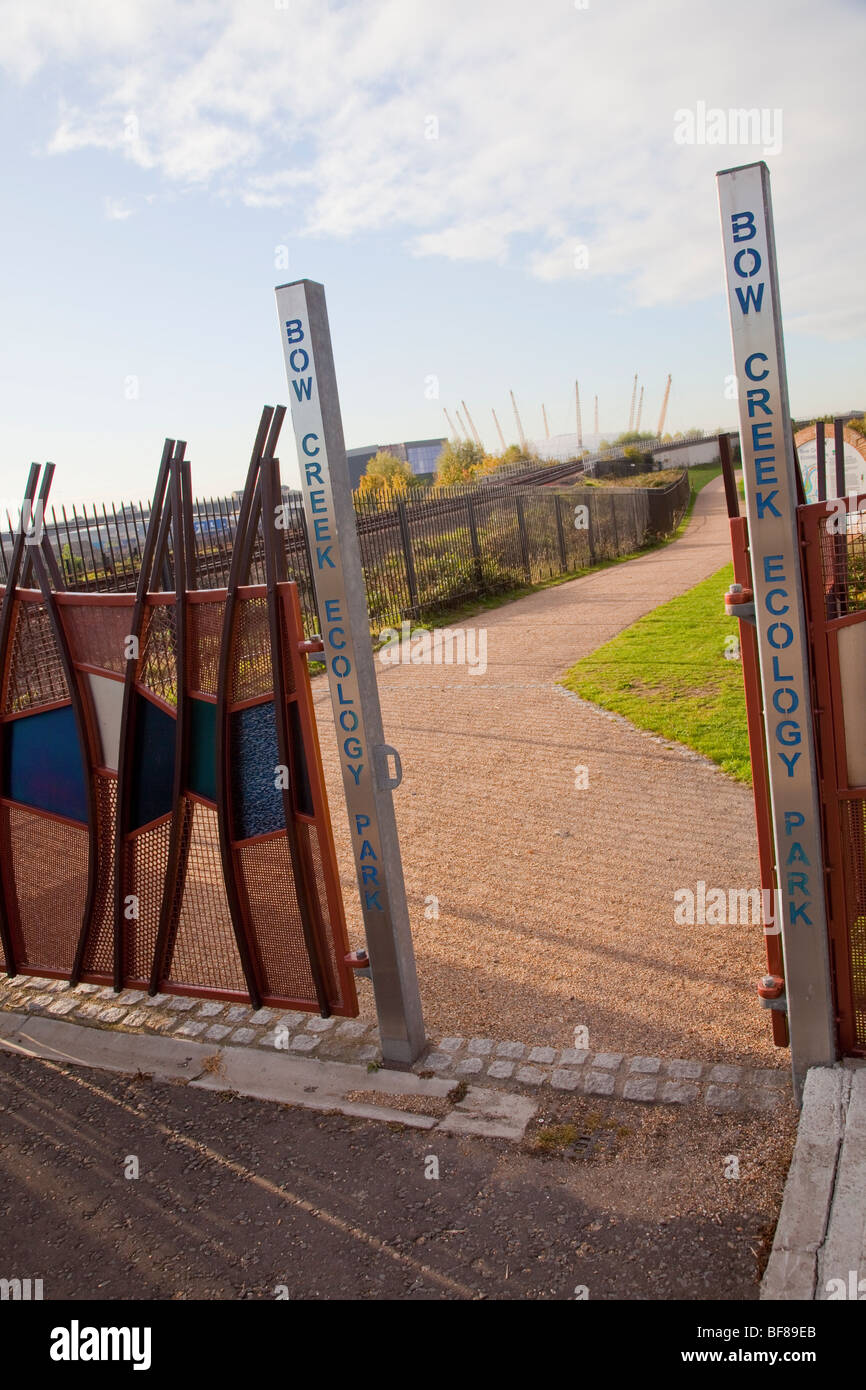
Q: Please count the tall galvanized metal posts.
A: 2